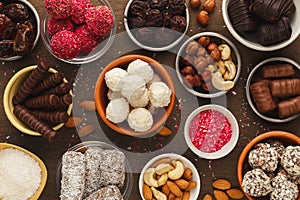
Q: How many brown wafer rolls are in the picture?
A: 7